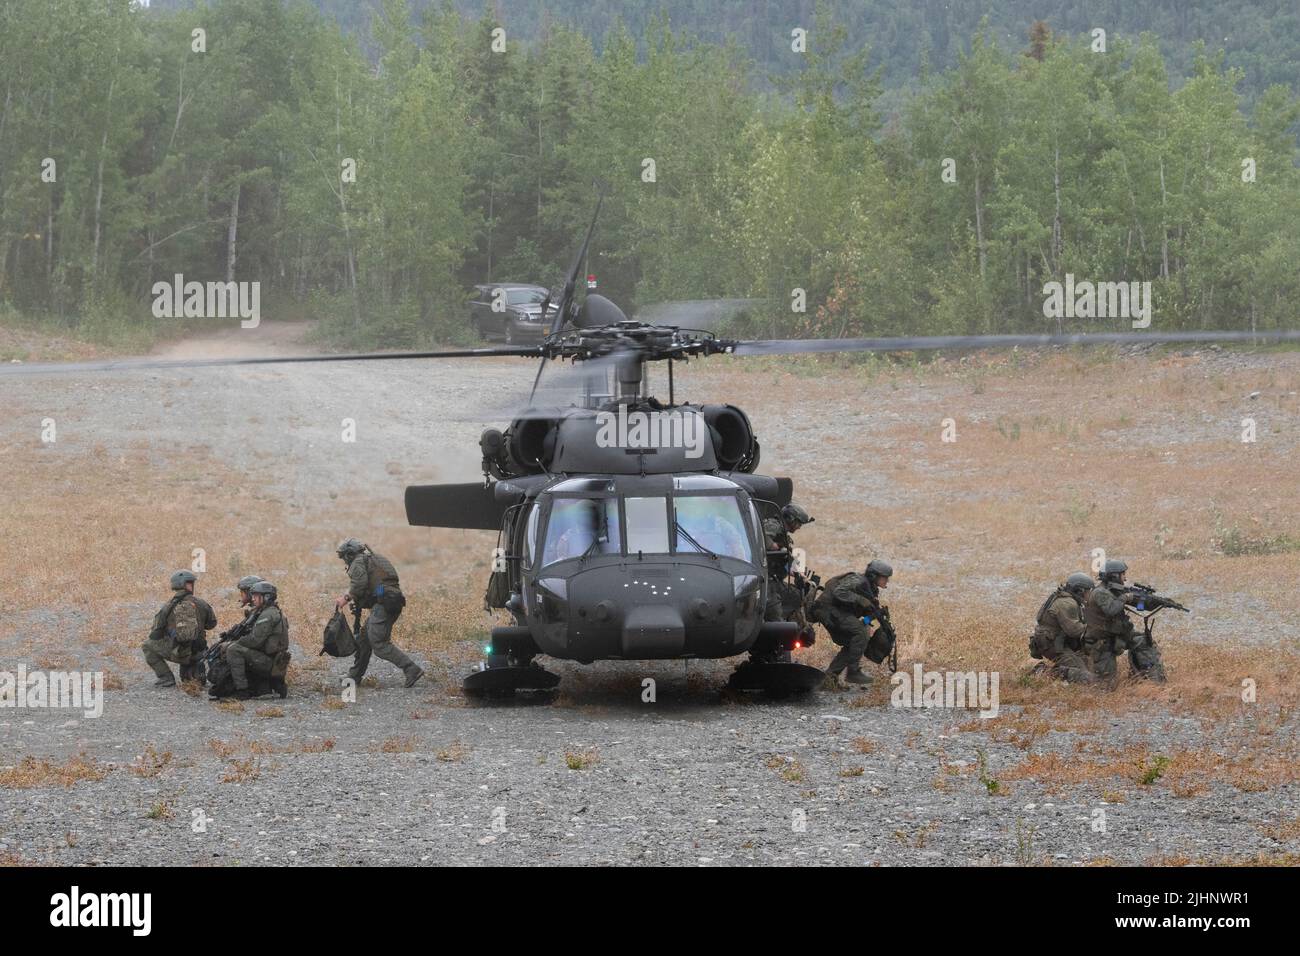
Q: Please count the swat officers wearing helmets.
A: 8